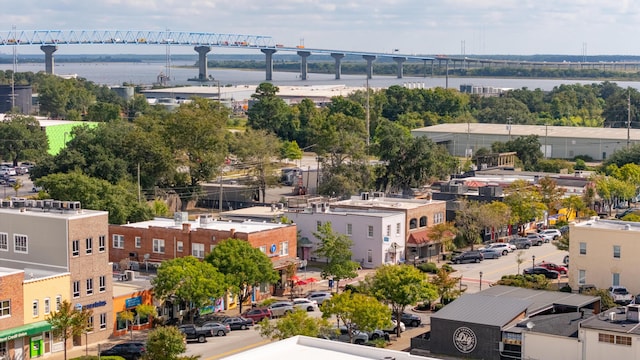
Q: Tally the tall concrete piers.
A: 7